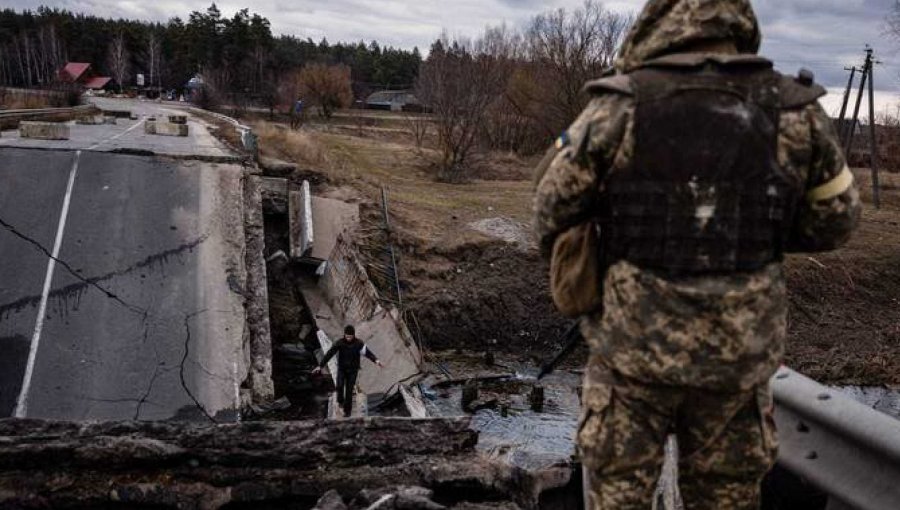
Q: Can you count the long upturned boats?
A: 0